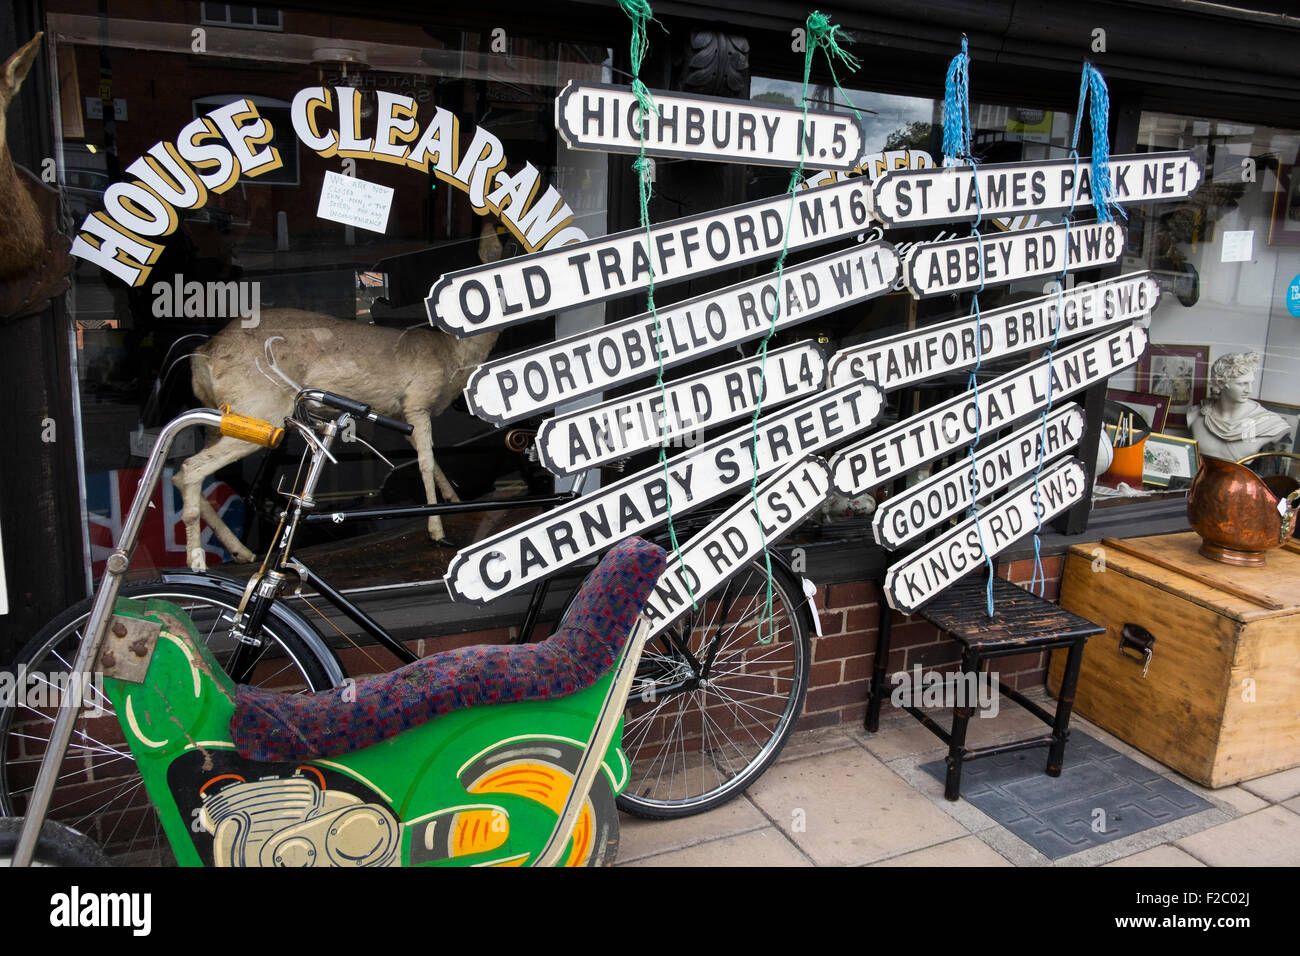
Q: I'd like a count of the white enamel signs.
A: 12